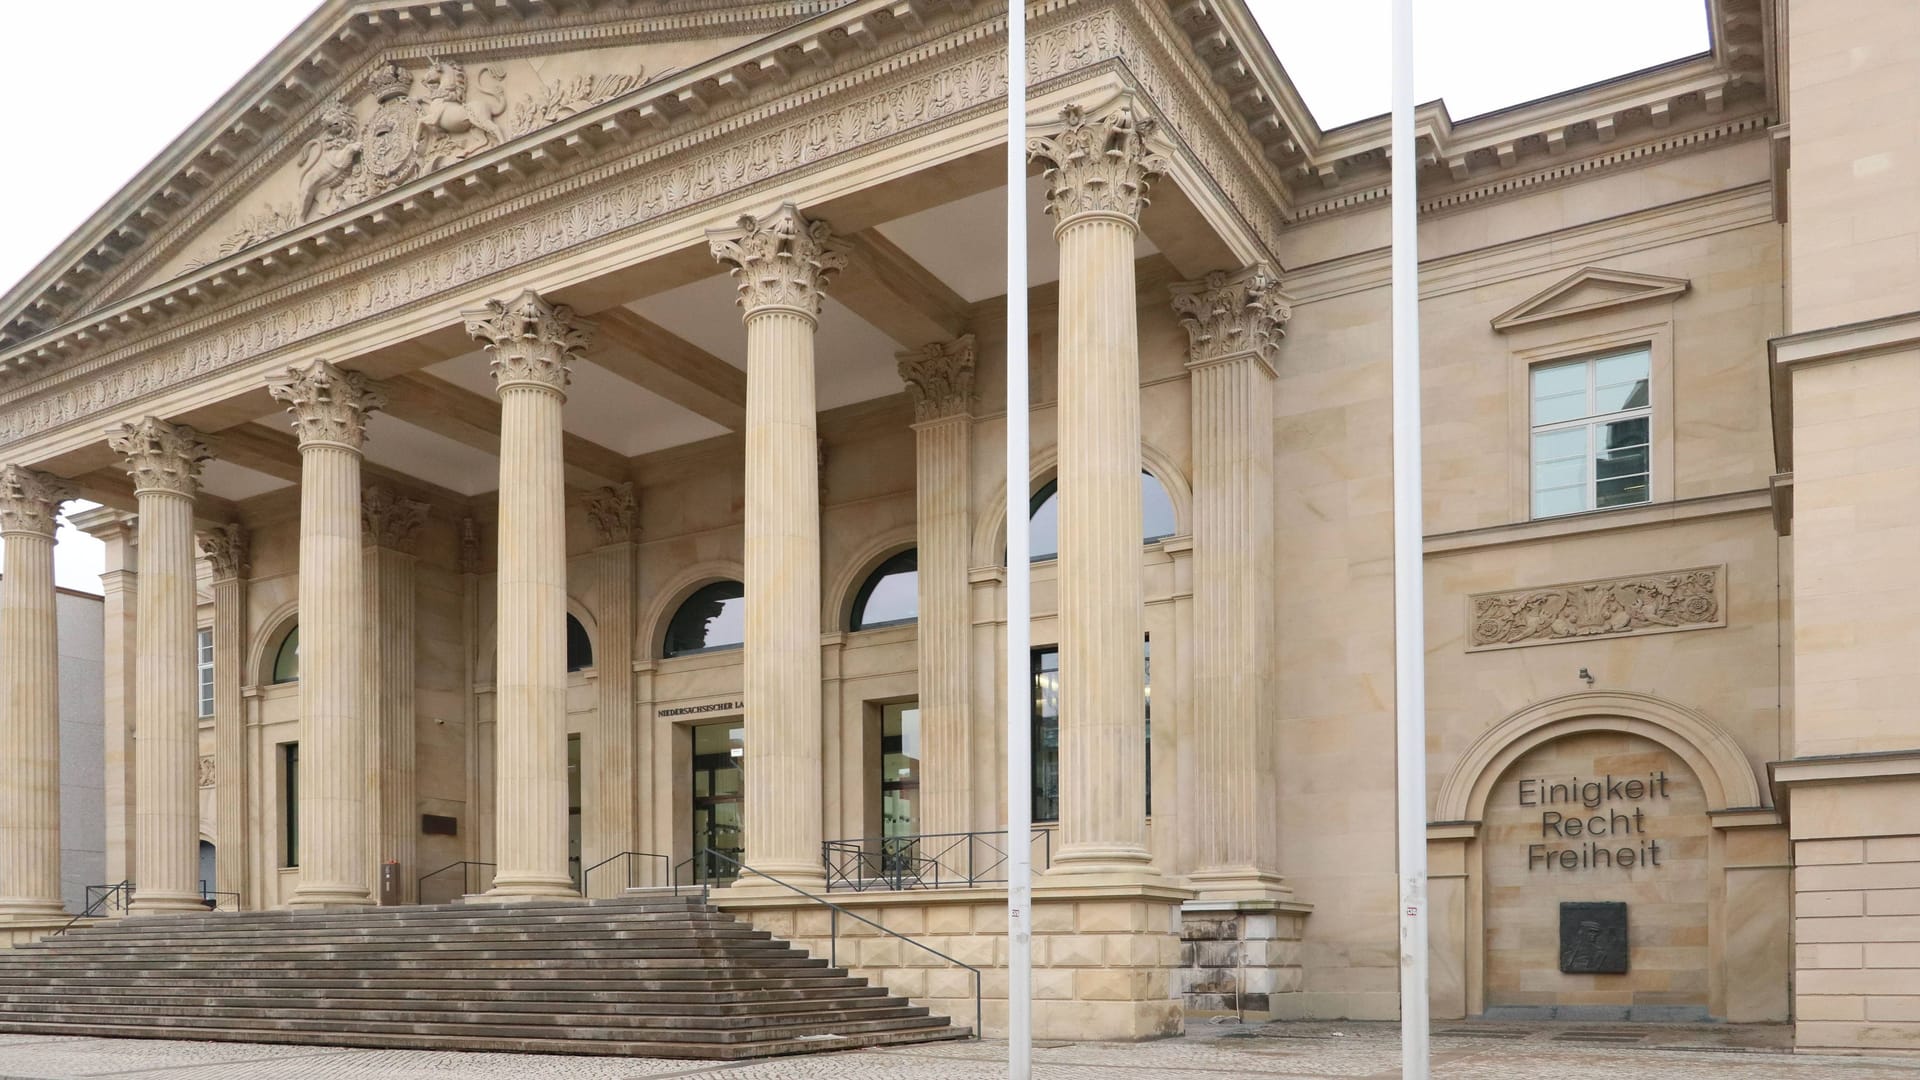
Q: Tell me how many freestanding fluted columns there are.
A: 6